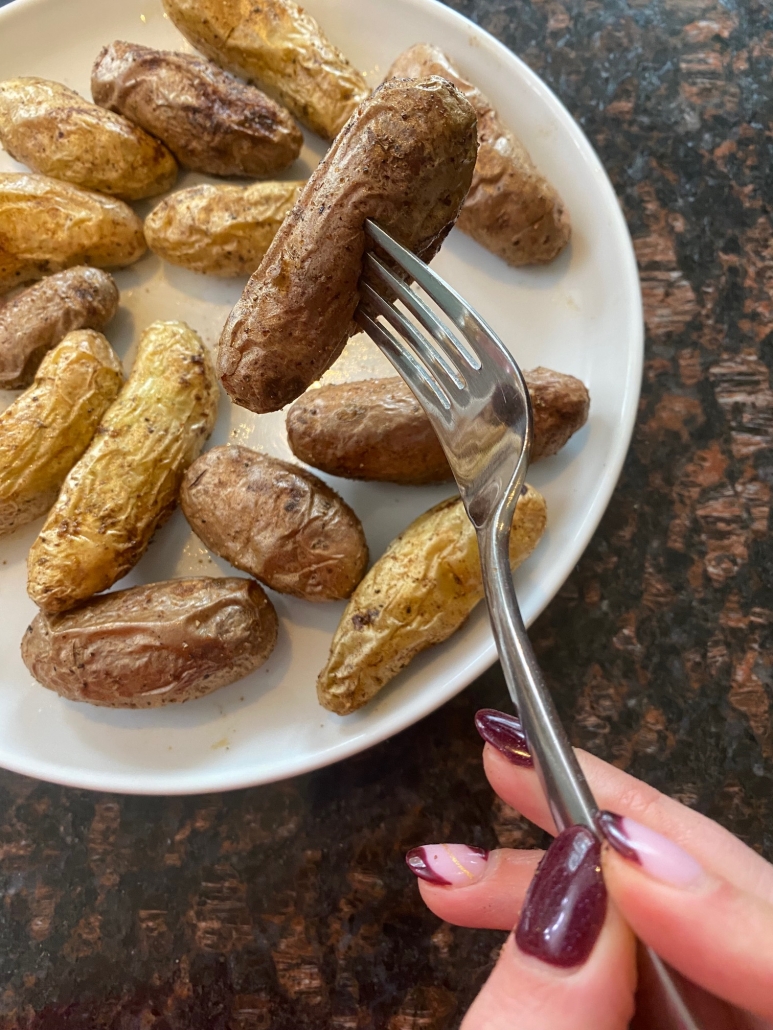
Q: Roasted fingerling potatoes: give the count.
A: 14